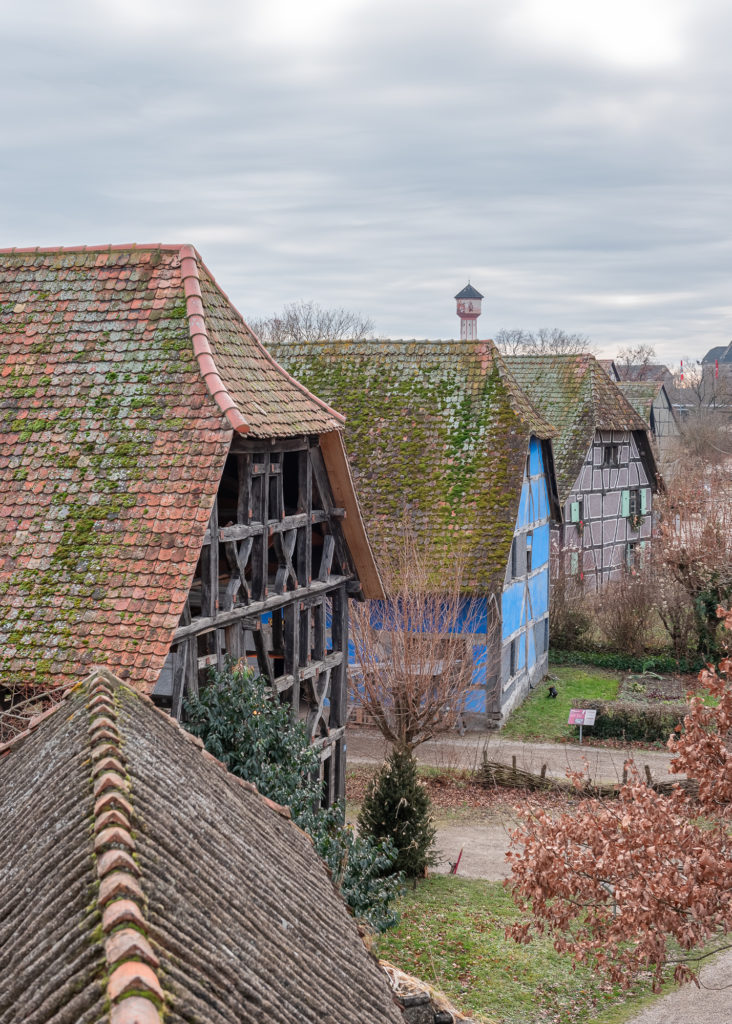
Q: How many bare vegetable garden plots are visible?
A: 1